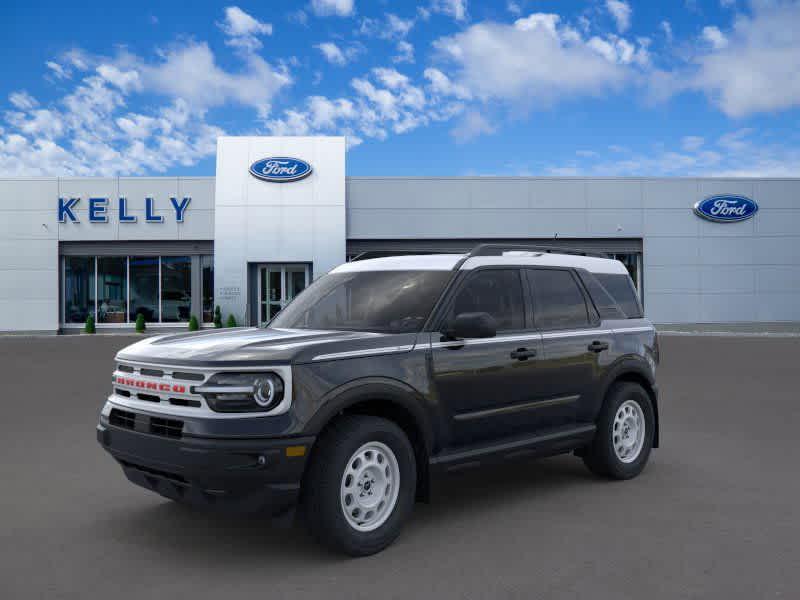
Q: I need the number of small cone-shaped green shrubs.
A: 5